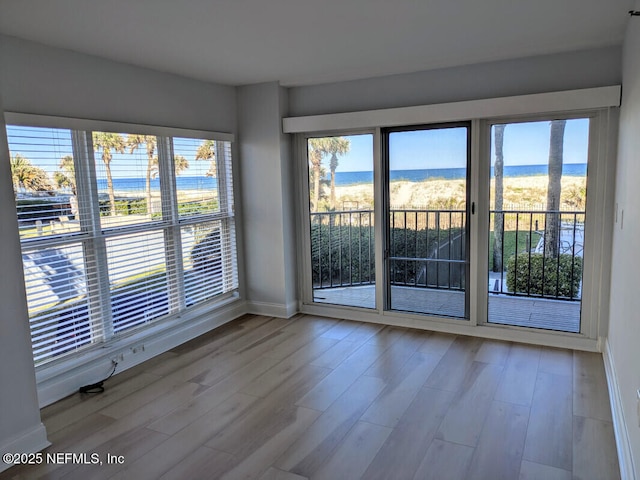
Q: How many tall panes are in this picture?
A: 3